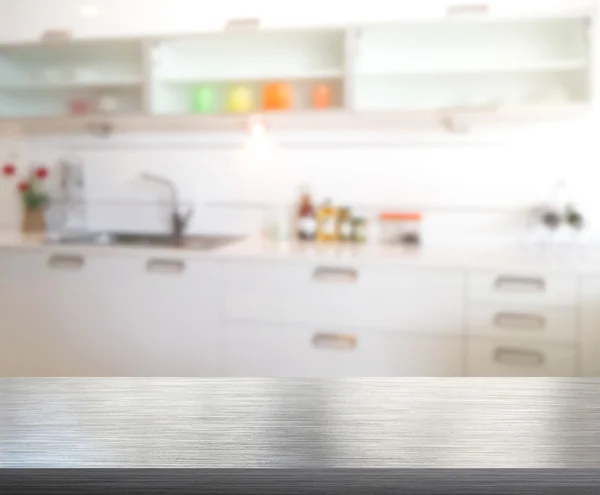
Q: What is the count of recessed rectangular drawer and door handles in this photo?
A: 7